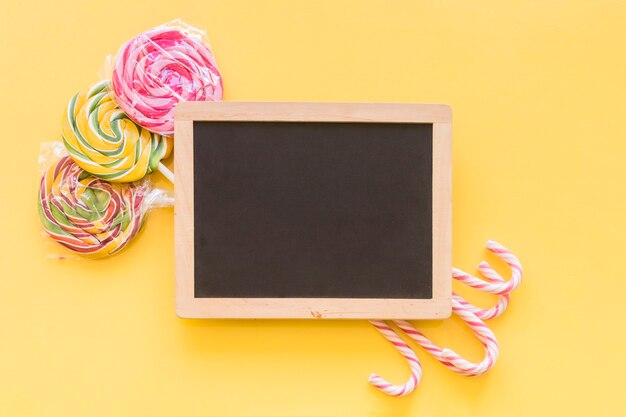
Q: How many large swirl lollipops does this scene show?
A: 3